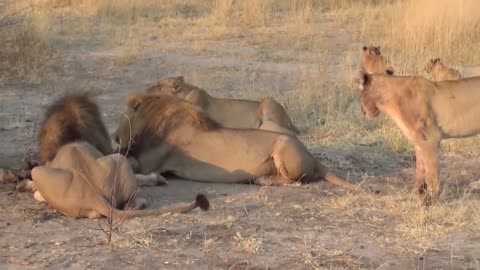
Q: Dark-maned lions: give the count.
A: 2